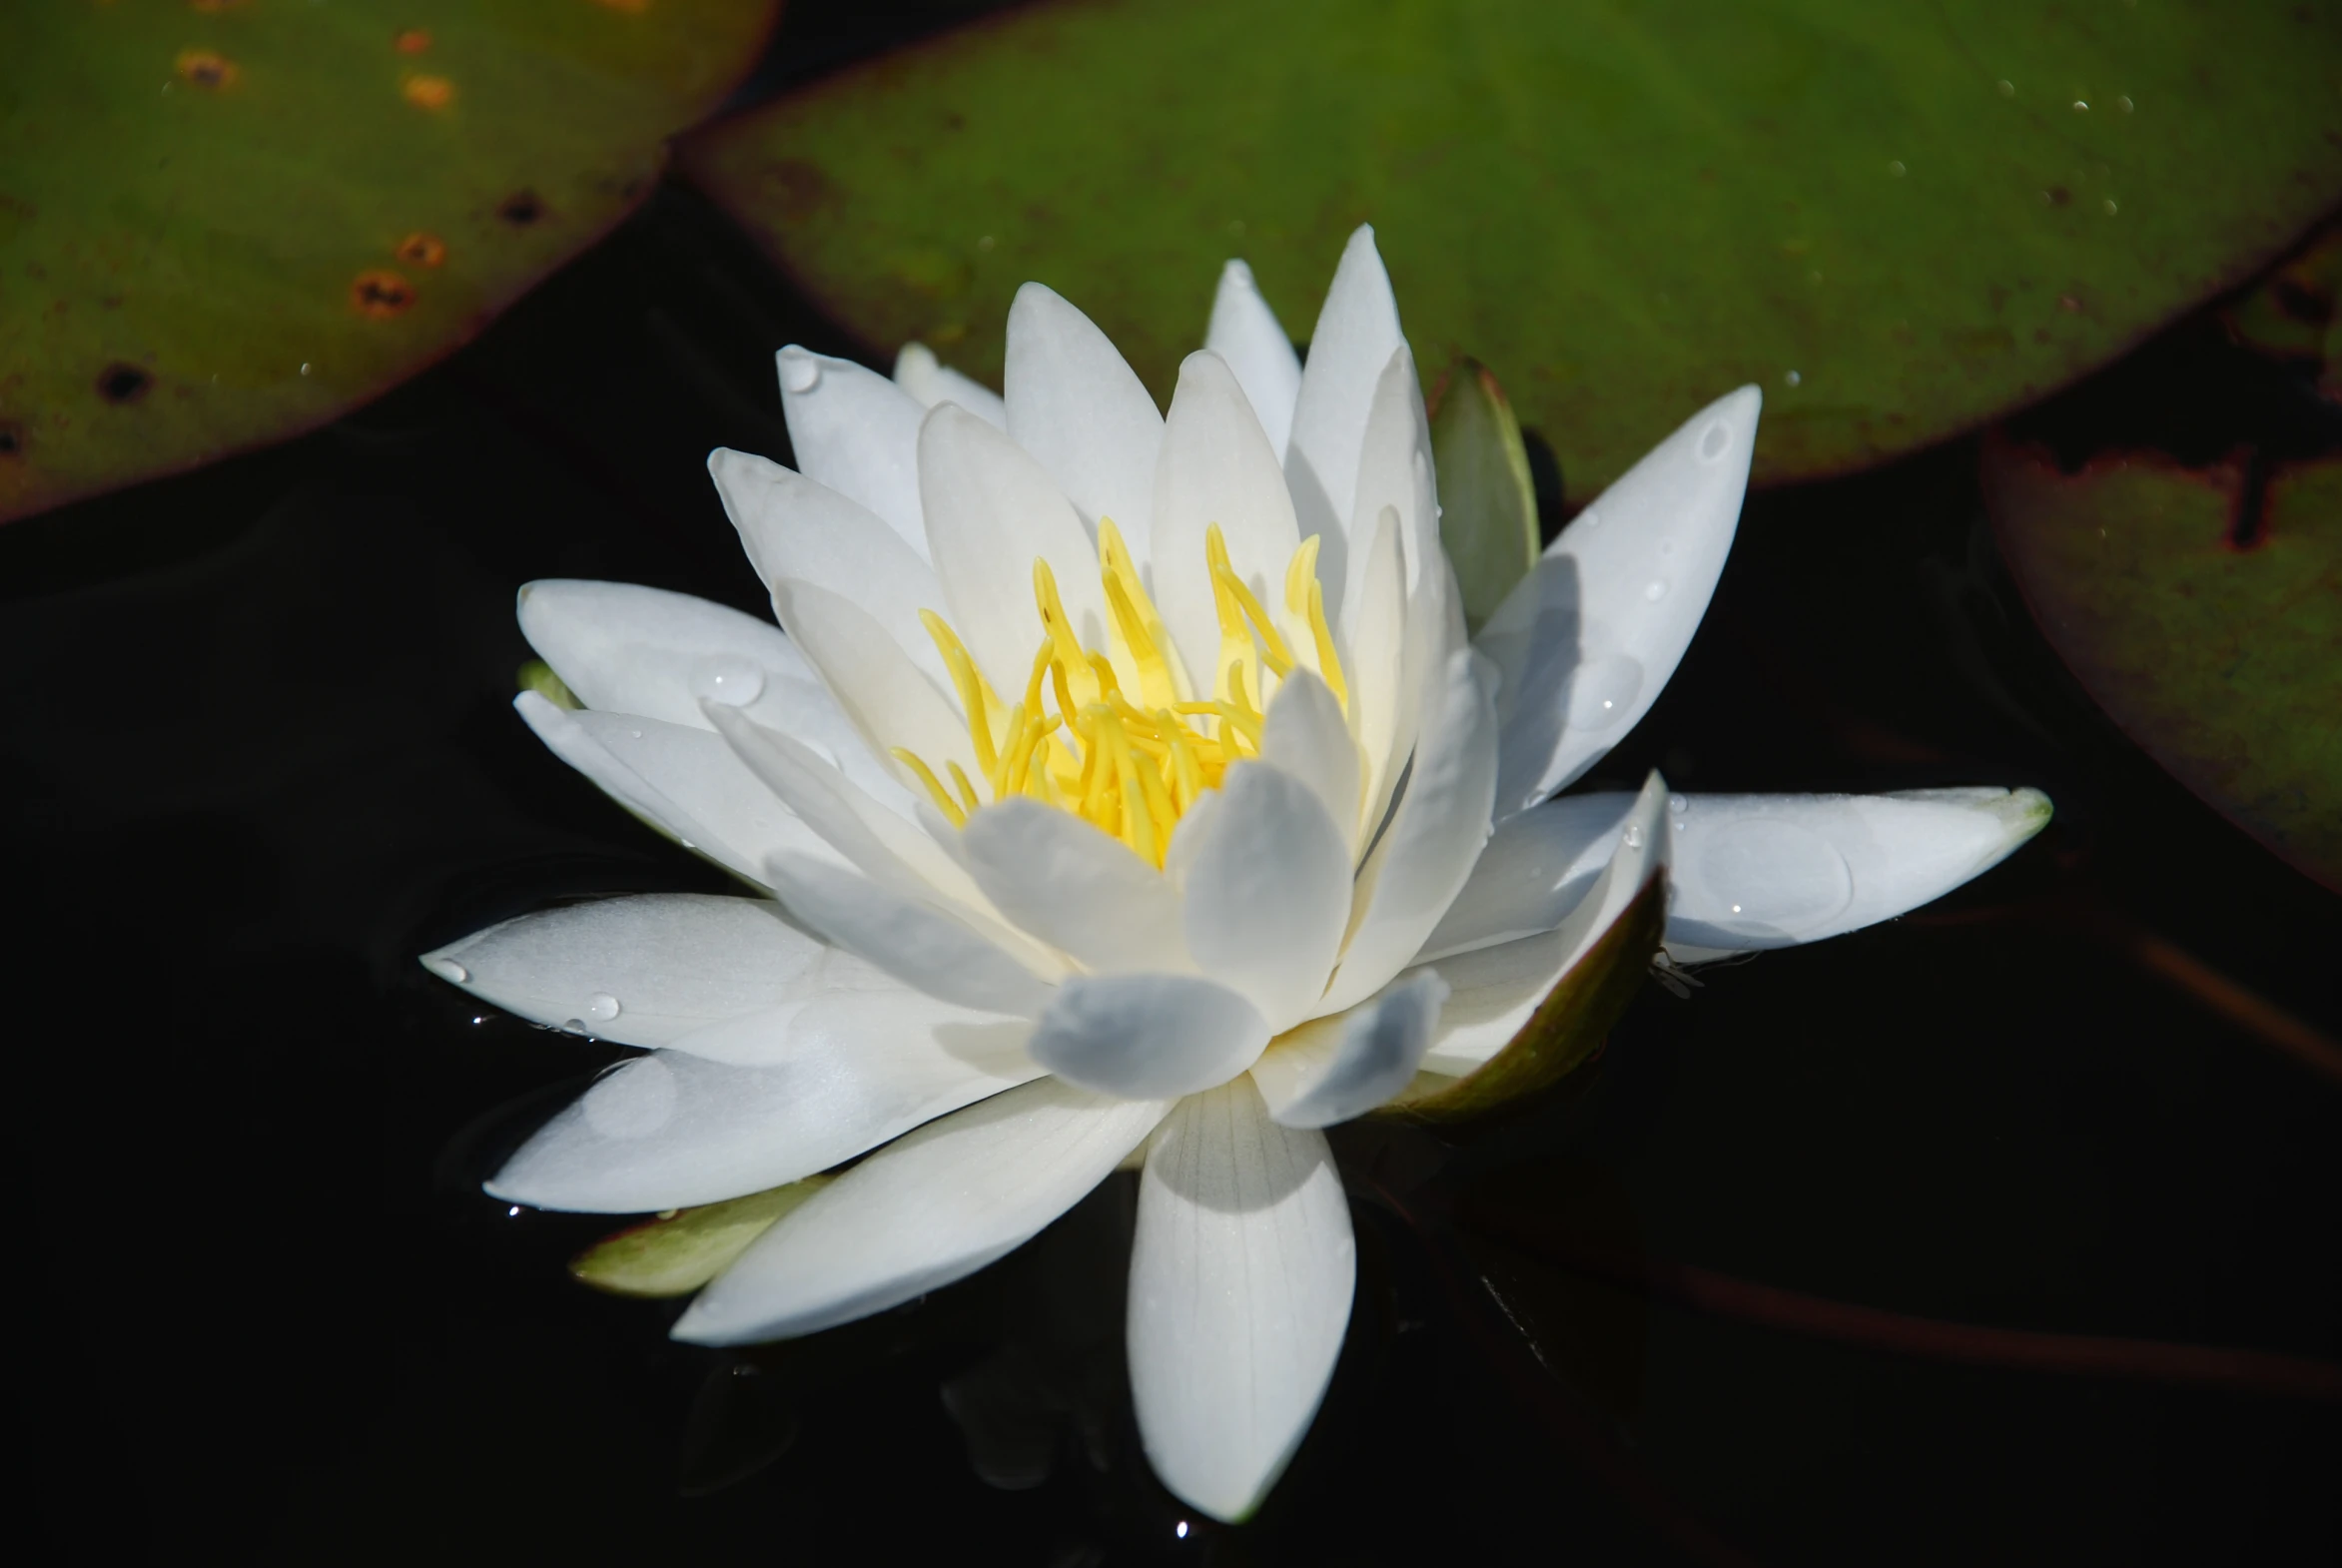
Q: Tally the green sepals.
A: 4